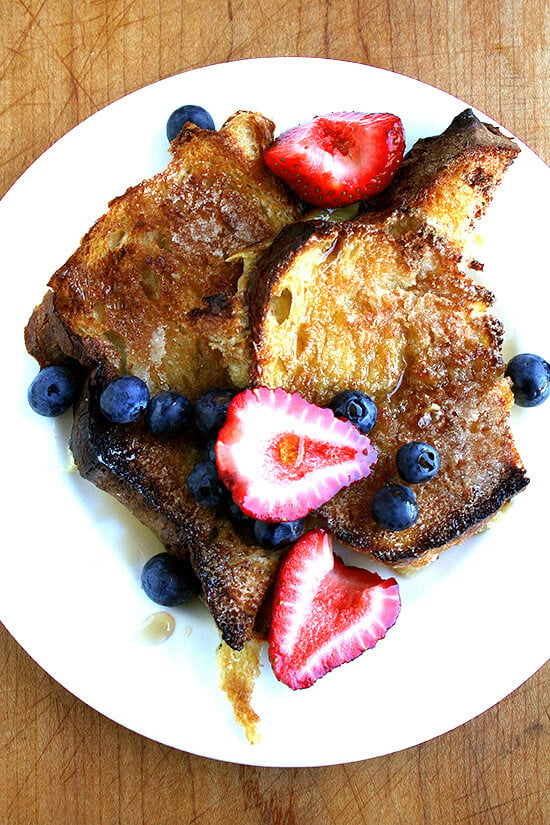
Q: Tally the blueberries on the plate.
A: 14